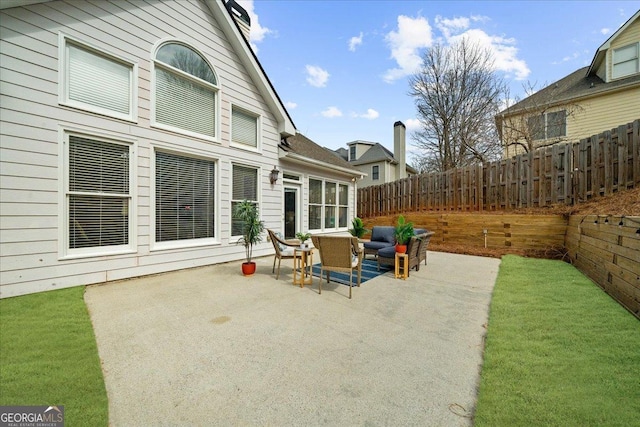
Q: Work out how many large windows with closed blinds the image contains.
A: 6